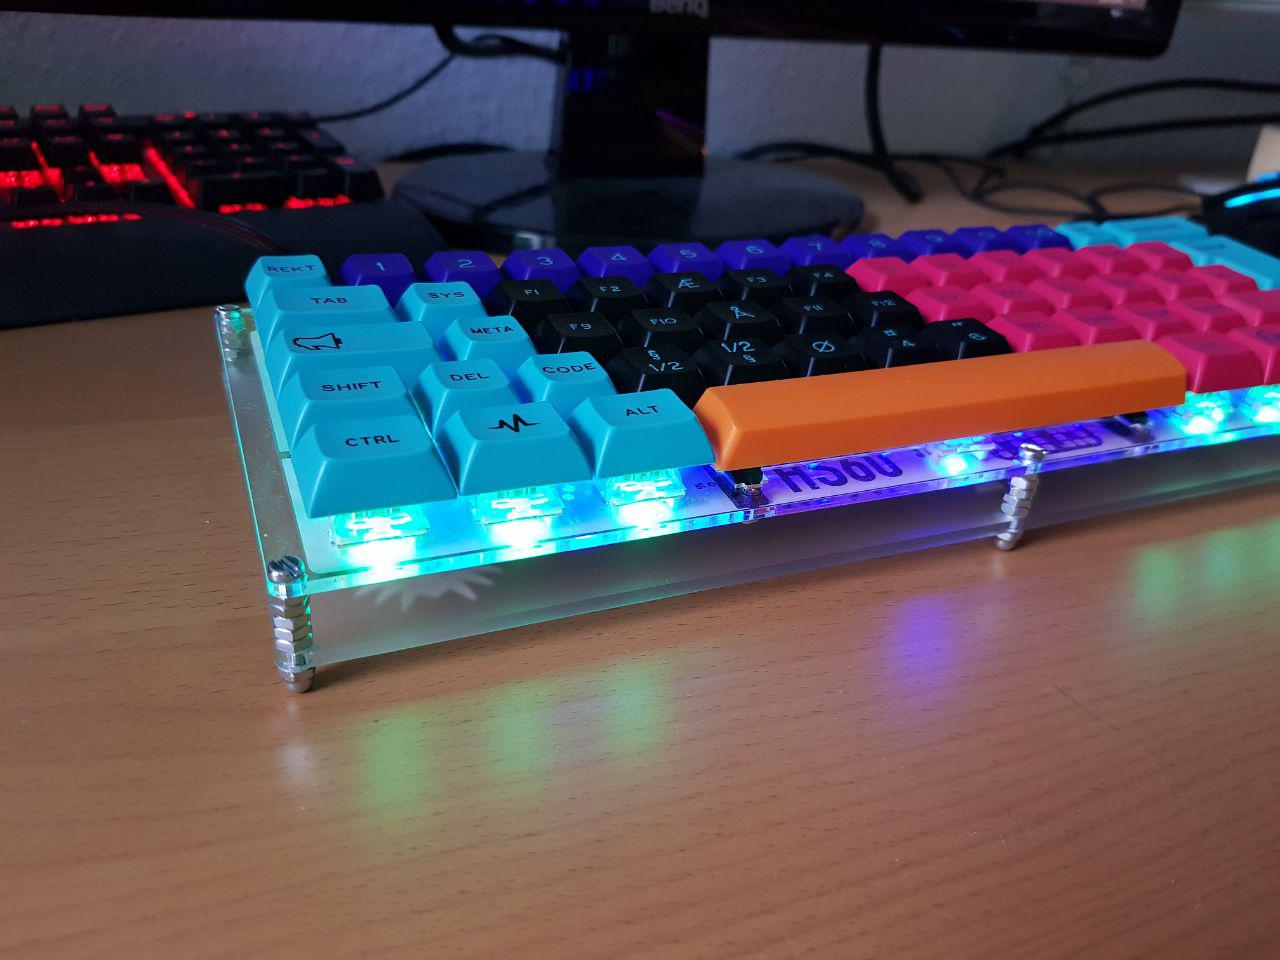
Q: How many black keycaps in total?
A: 15